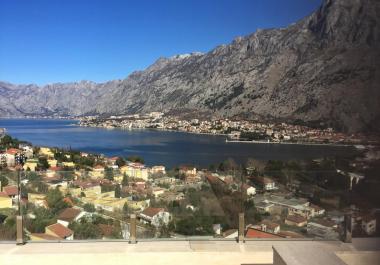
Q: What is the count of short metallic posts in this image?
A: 4